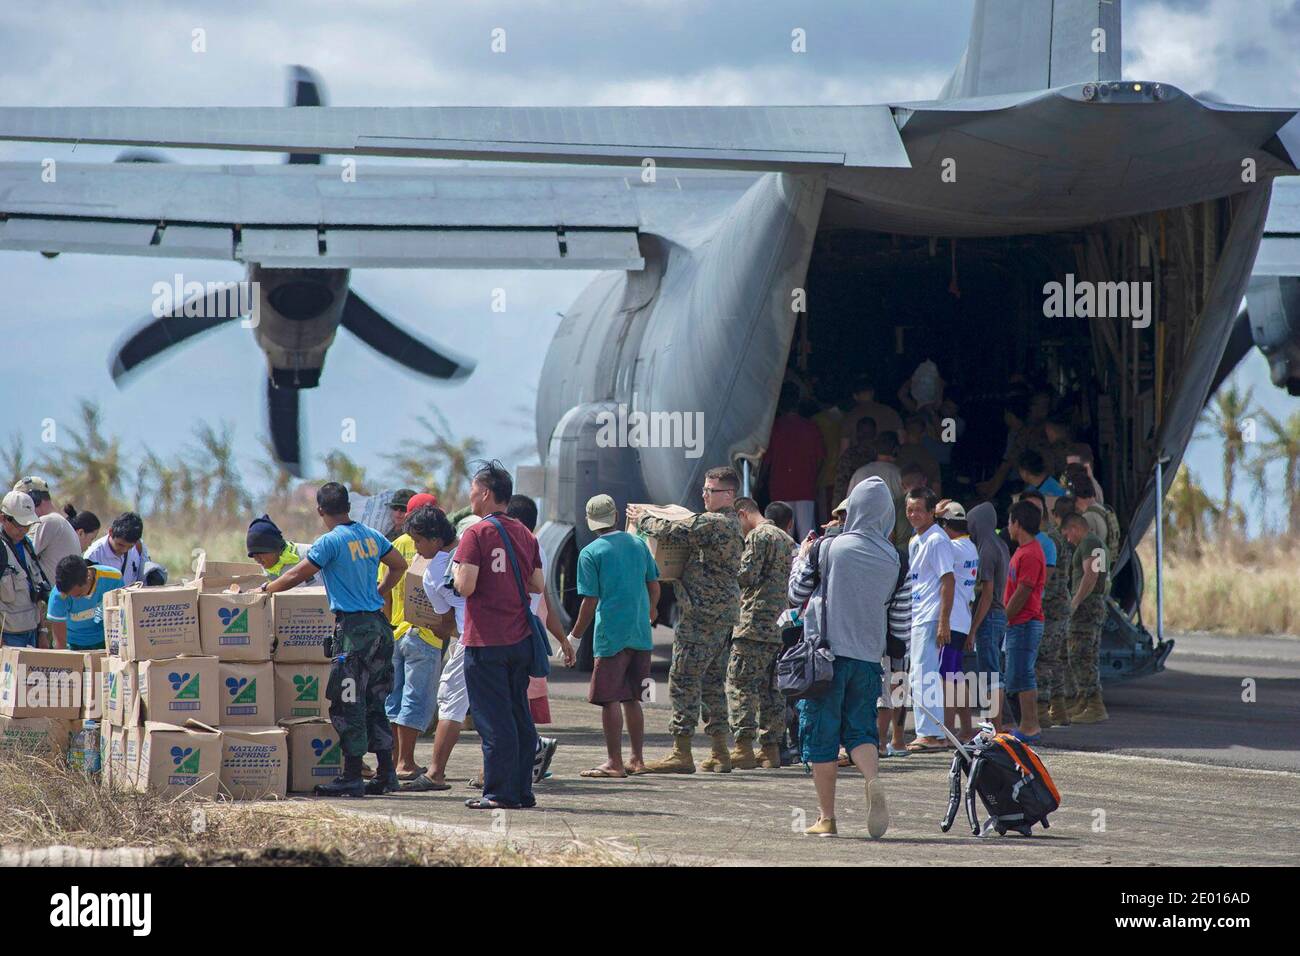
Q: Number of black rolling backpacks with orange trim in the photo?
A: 1